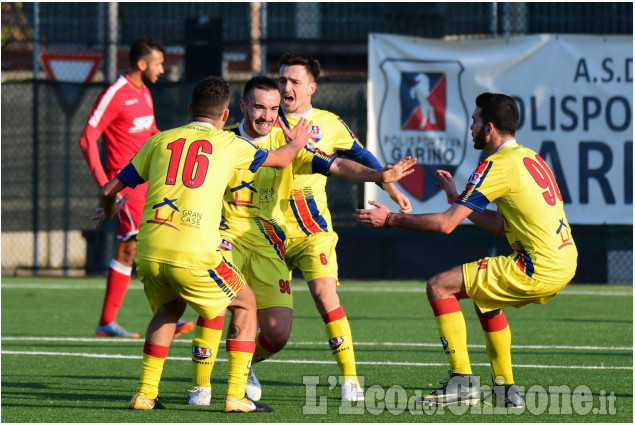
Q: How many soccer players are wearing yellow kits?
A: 4